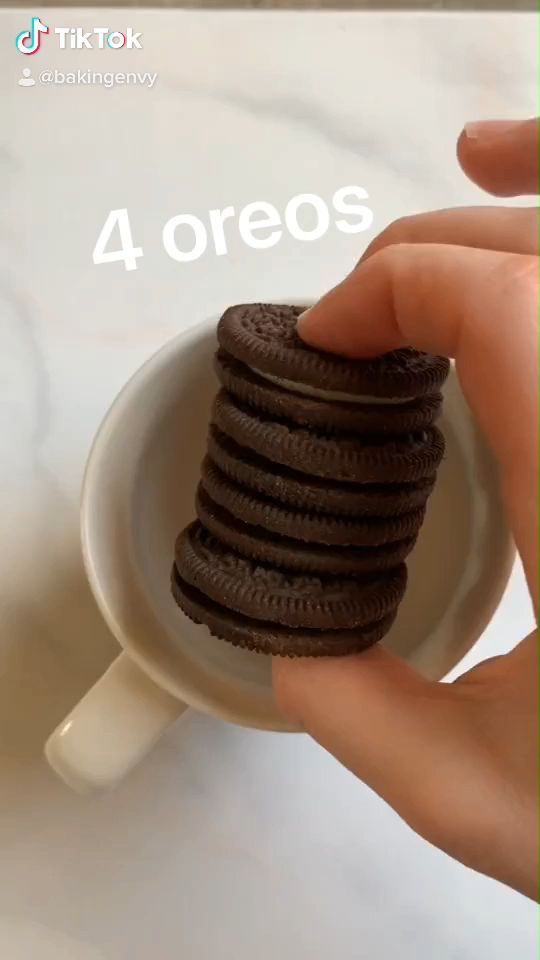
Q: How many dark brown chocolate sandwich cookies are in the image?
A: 4